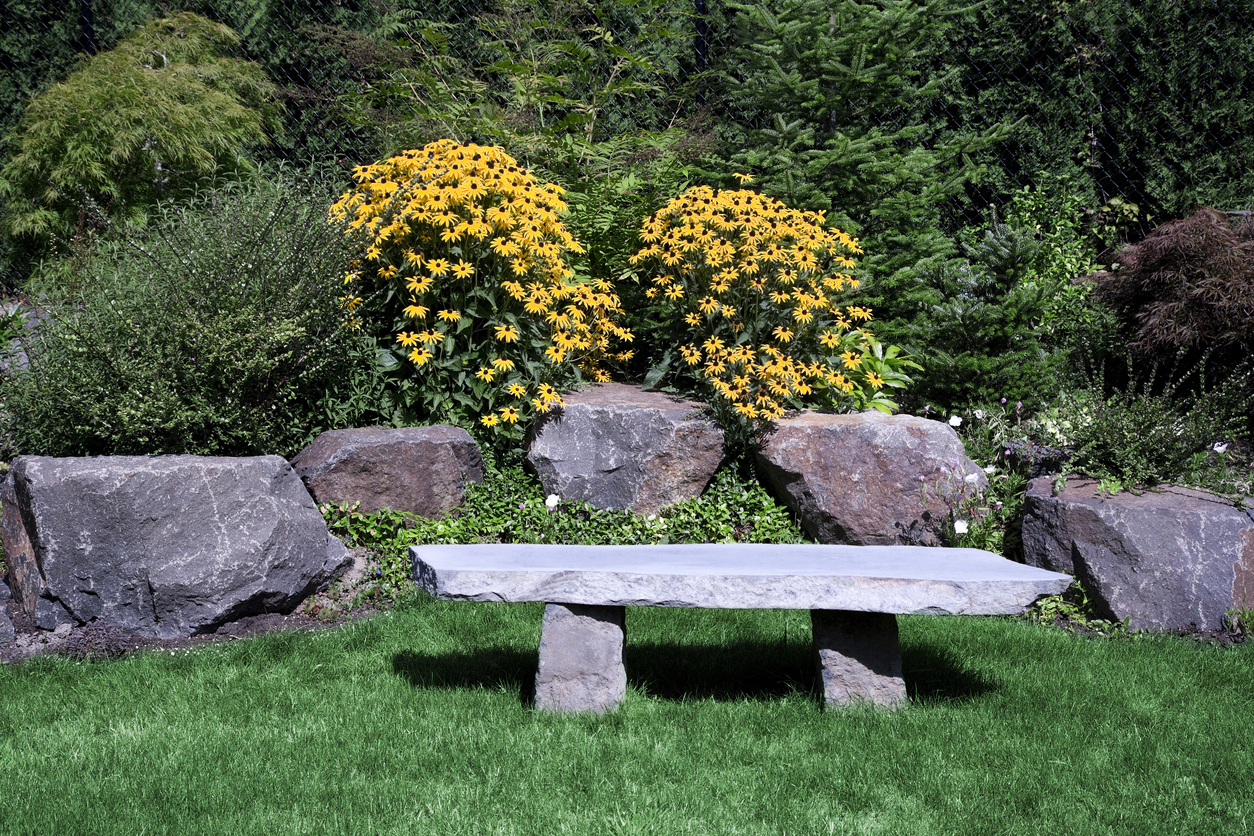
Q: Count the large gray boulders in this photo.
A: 5